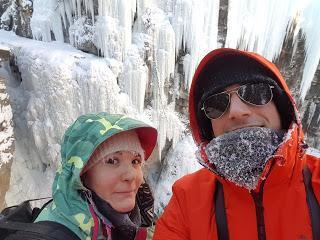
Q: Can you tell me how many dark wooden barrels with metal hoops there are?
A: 0